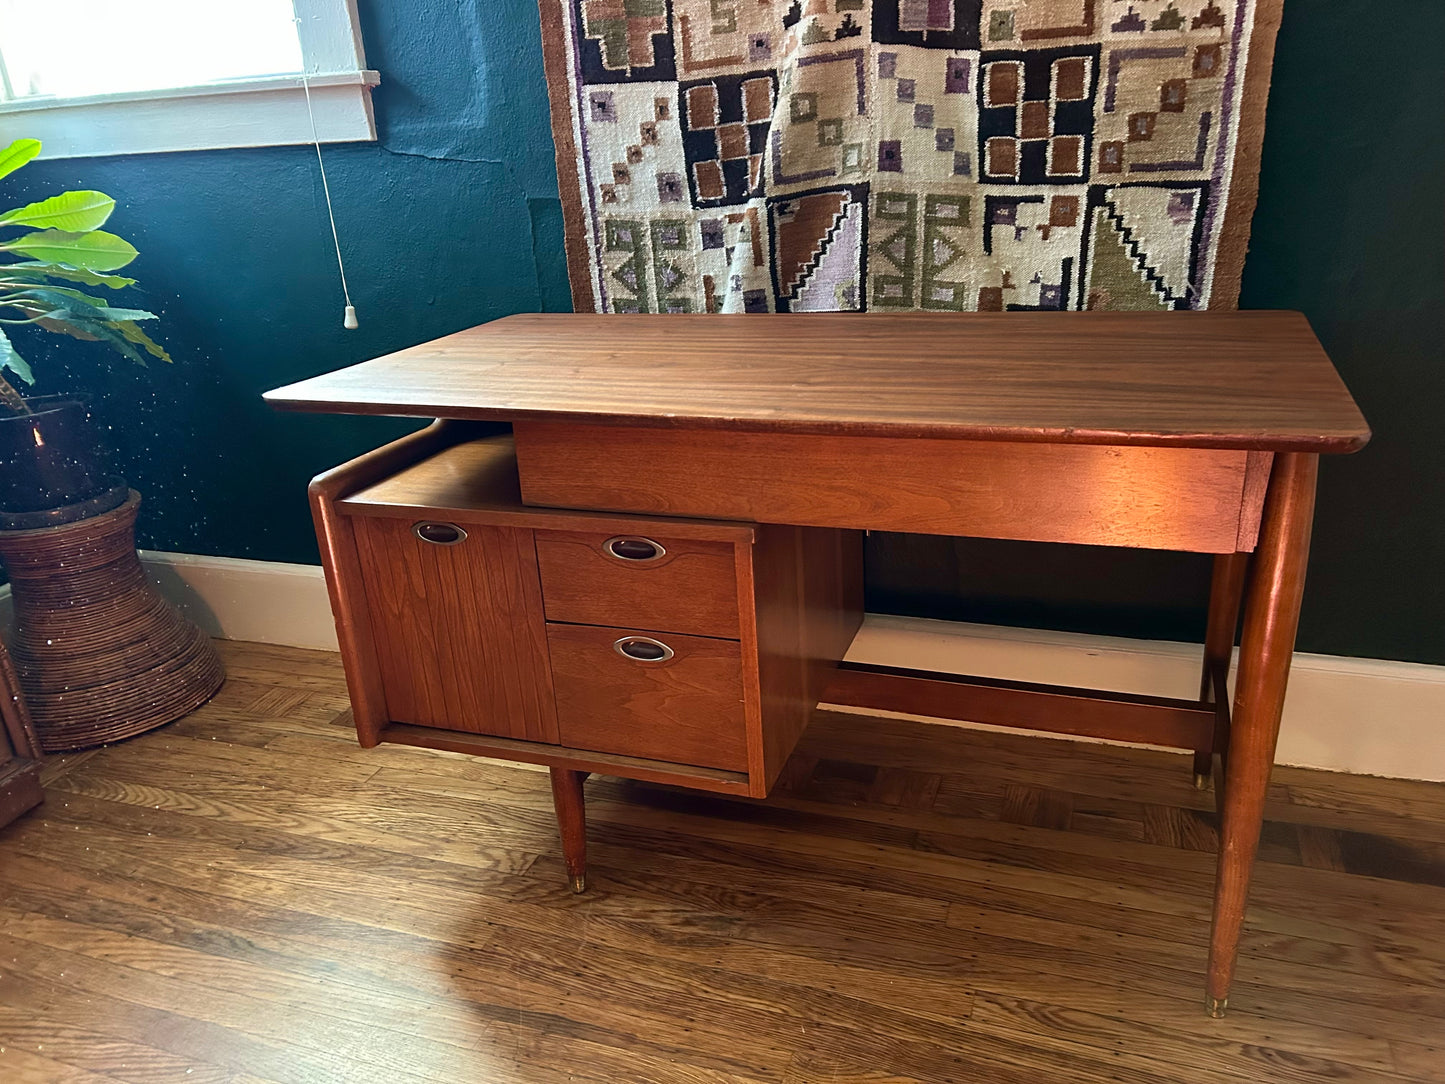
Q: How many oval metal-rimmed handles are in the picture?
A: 3